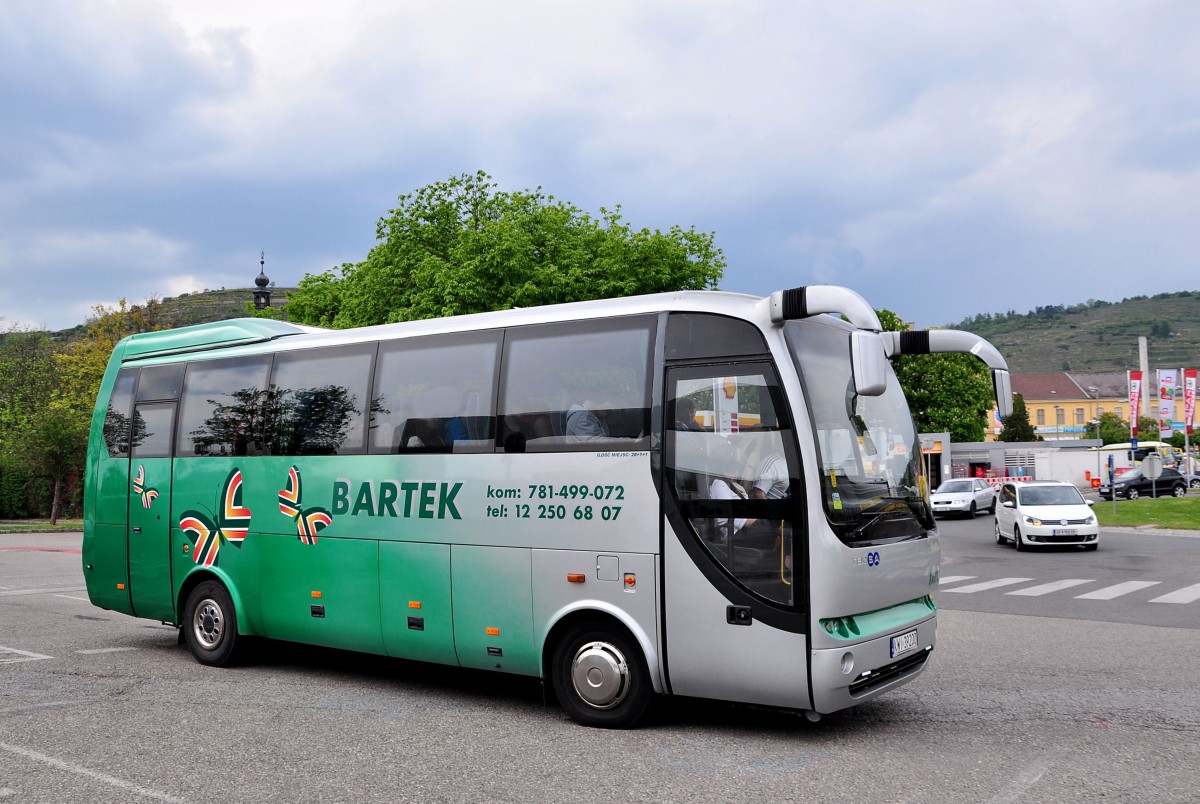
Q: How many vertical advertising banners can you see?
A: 3